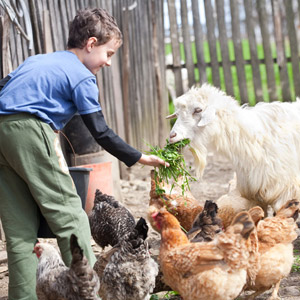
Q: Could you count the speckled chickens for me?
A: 3